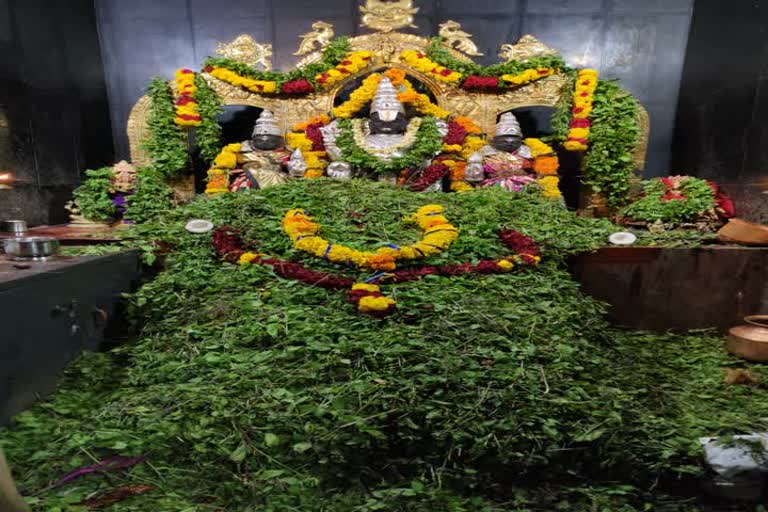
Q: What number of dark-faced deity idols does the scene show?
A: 3